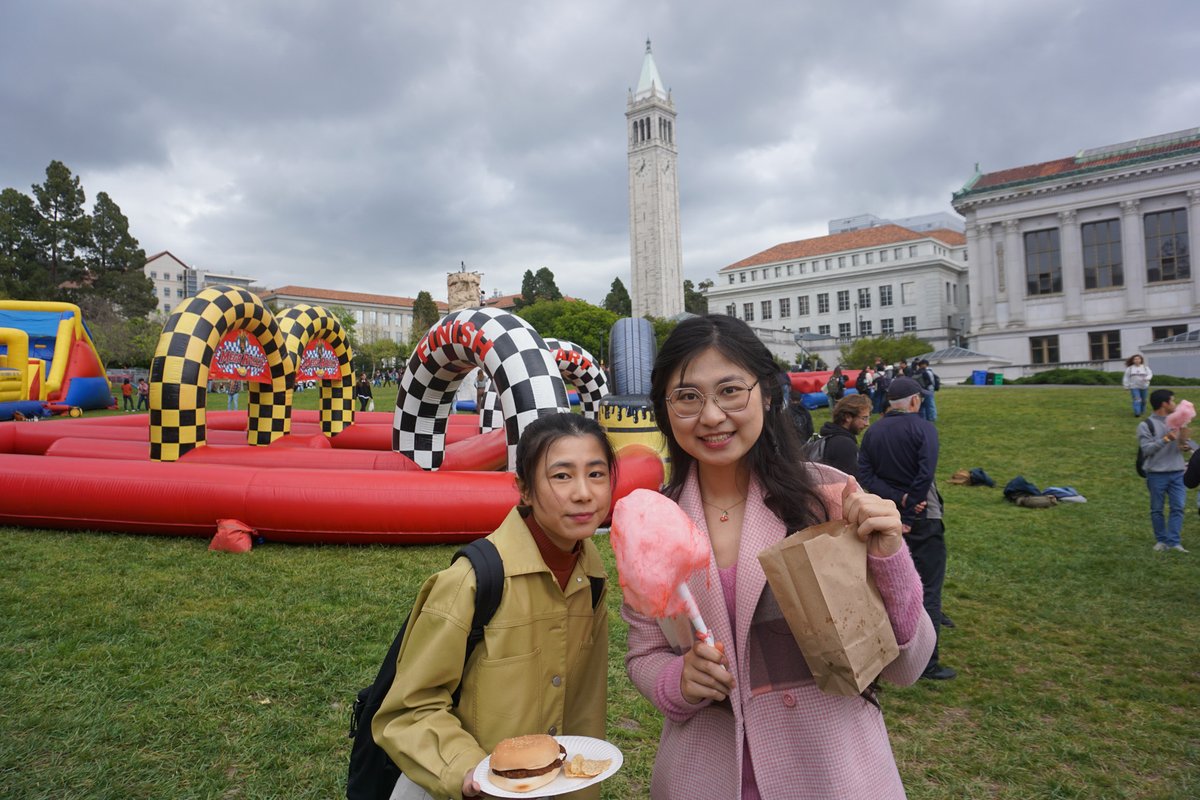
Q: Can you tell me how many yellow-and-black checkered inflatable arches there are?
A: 2